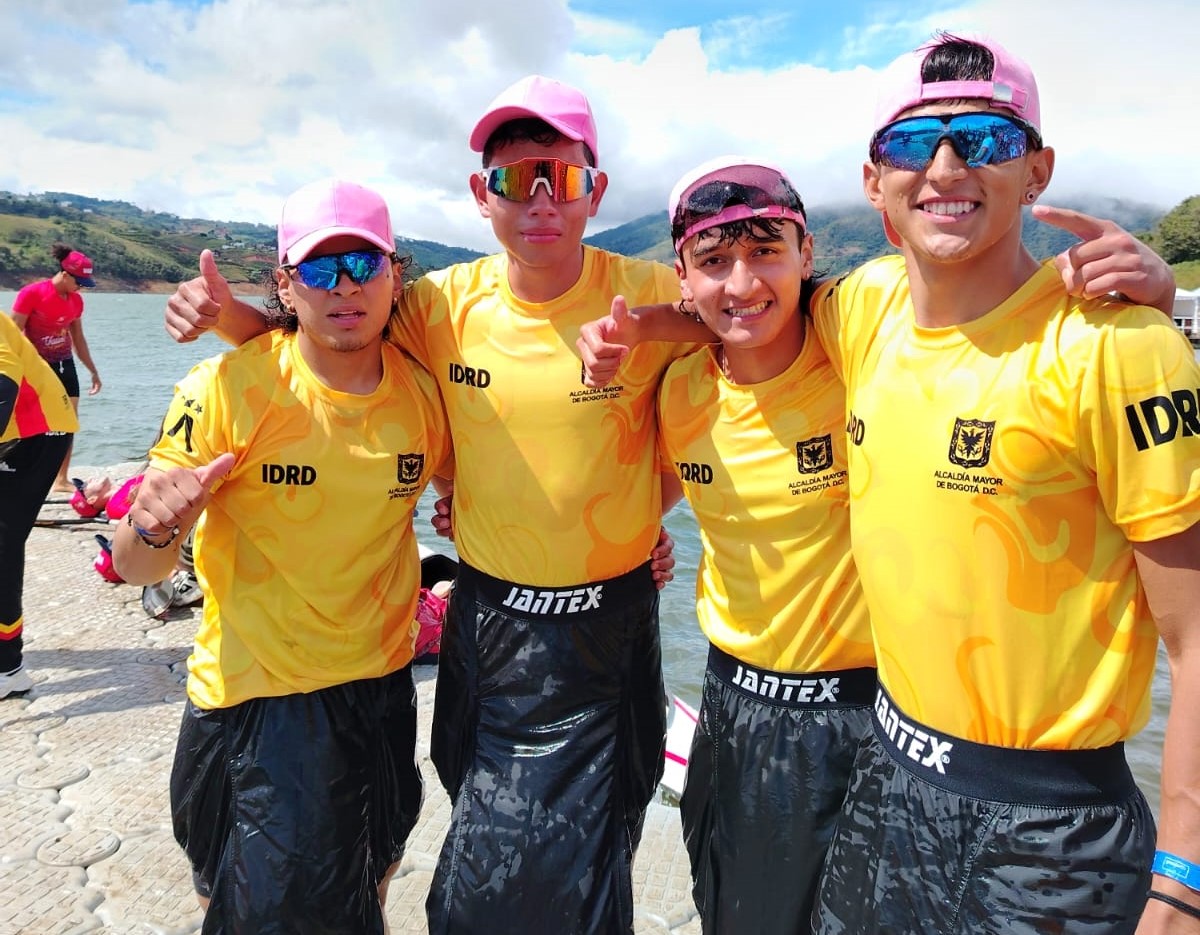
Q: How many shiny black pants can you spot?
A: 4